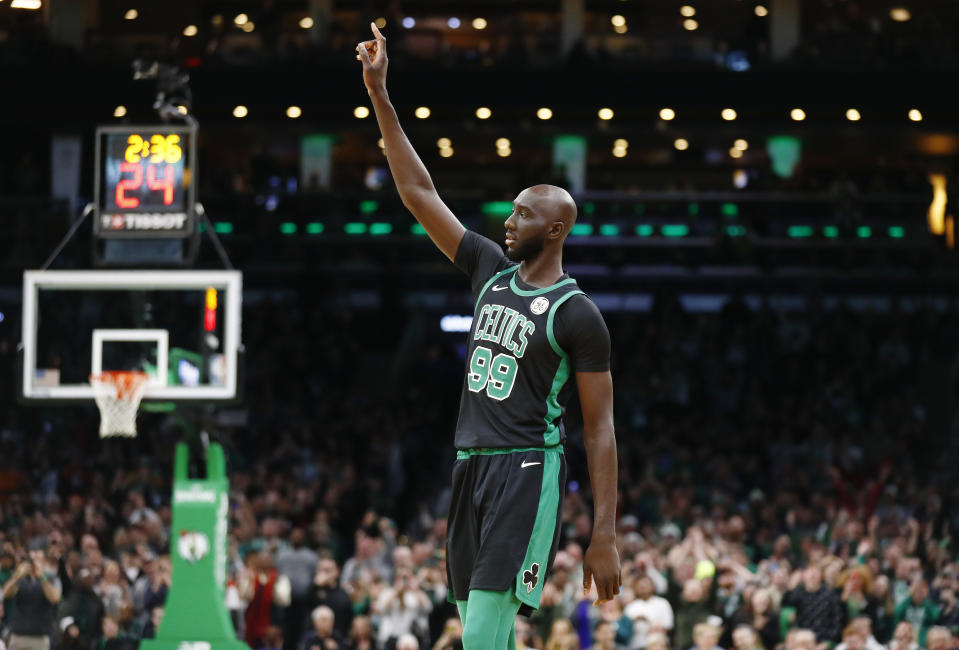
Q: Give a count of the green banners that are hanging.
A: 3